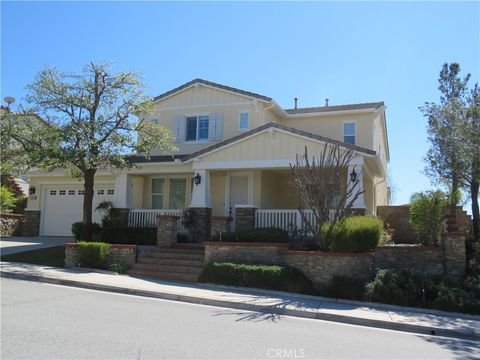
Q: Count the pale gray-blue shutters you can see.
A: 2